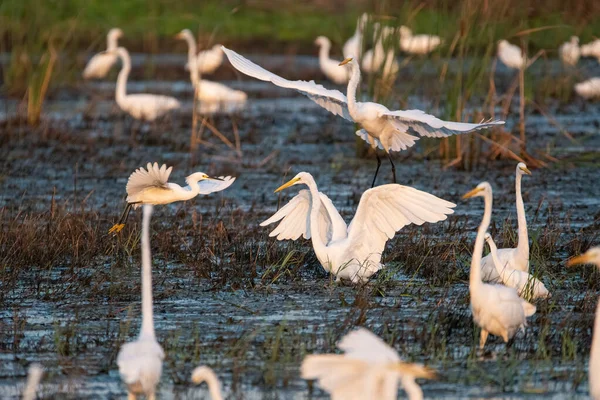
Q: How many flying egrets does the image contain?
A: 2